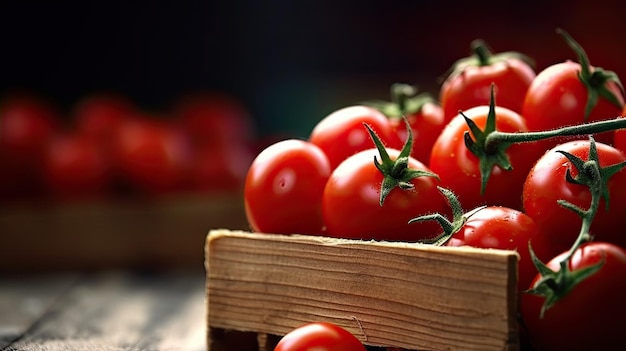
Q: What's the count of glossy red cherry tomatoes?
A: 11